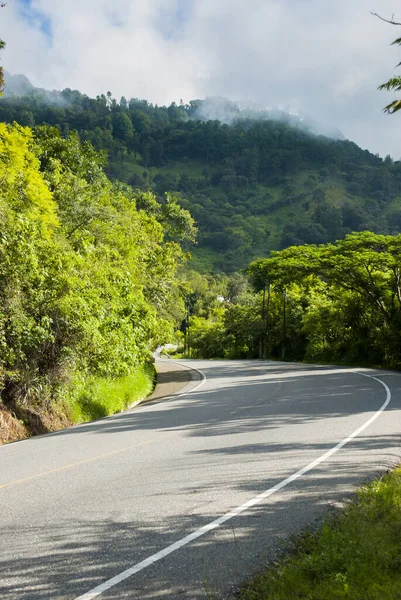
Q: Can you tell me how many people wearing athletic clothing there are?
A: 0